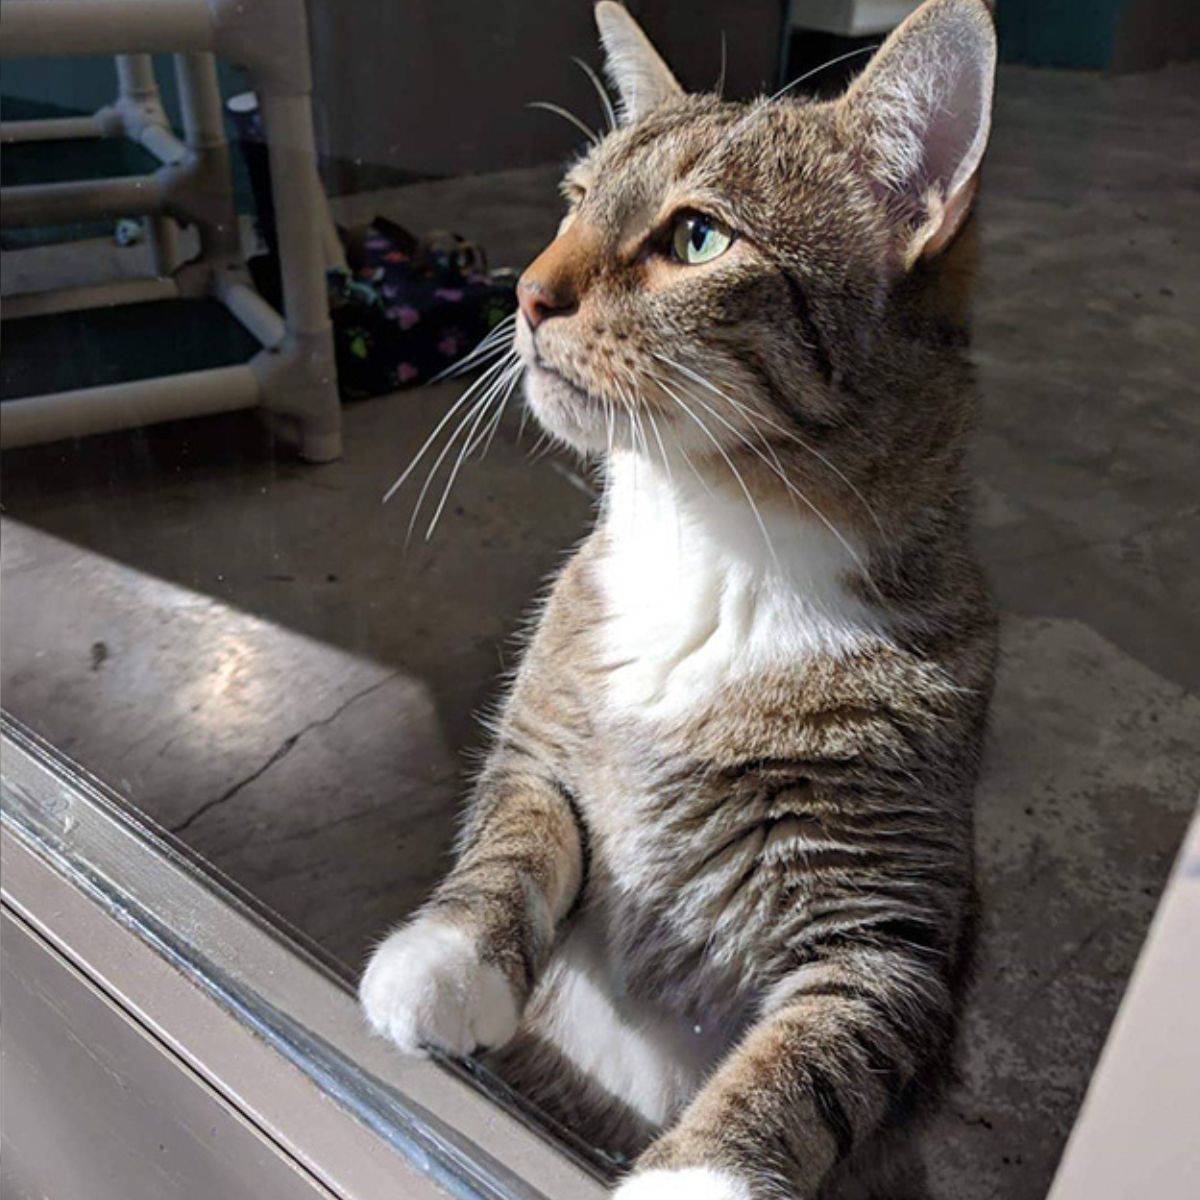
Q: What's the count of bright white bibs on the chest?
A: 1